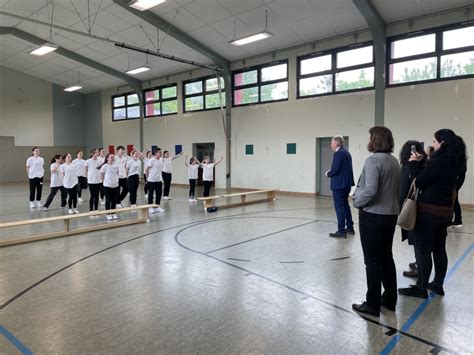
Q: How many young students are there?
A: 15